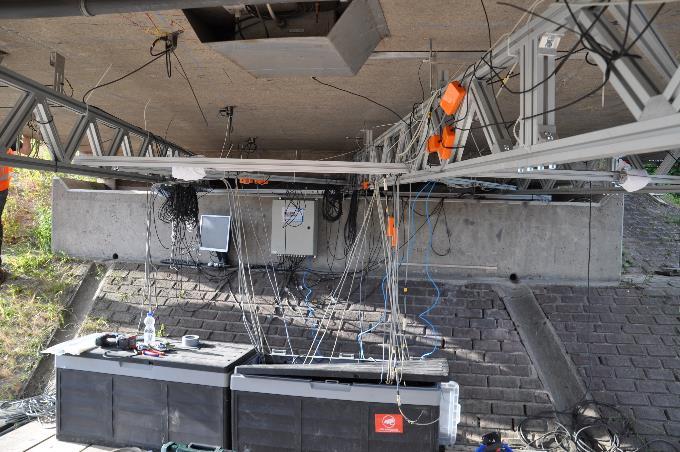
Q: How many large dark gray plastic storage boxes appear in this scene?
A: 2